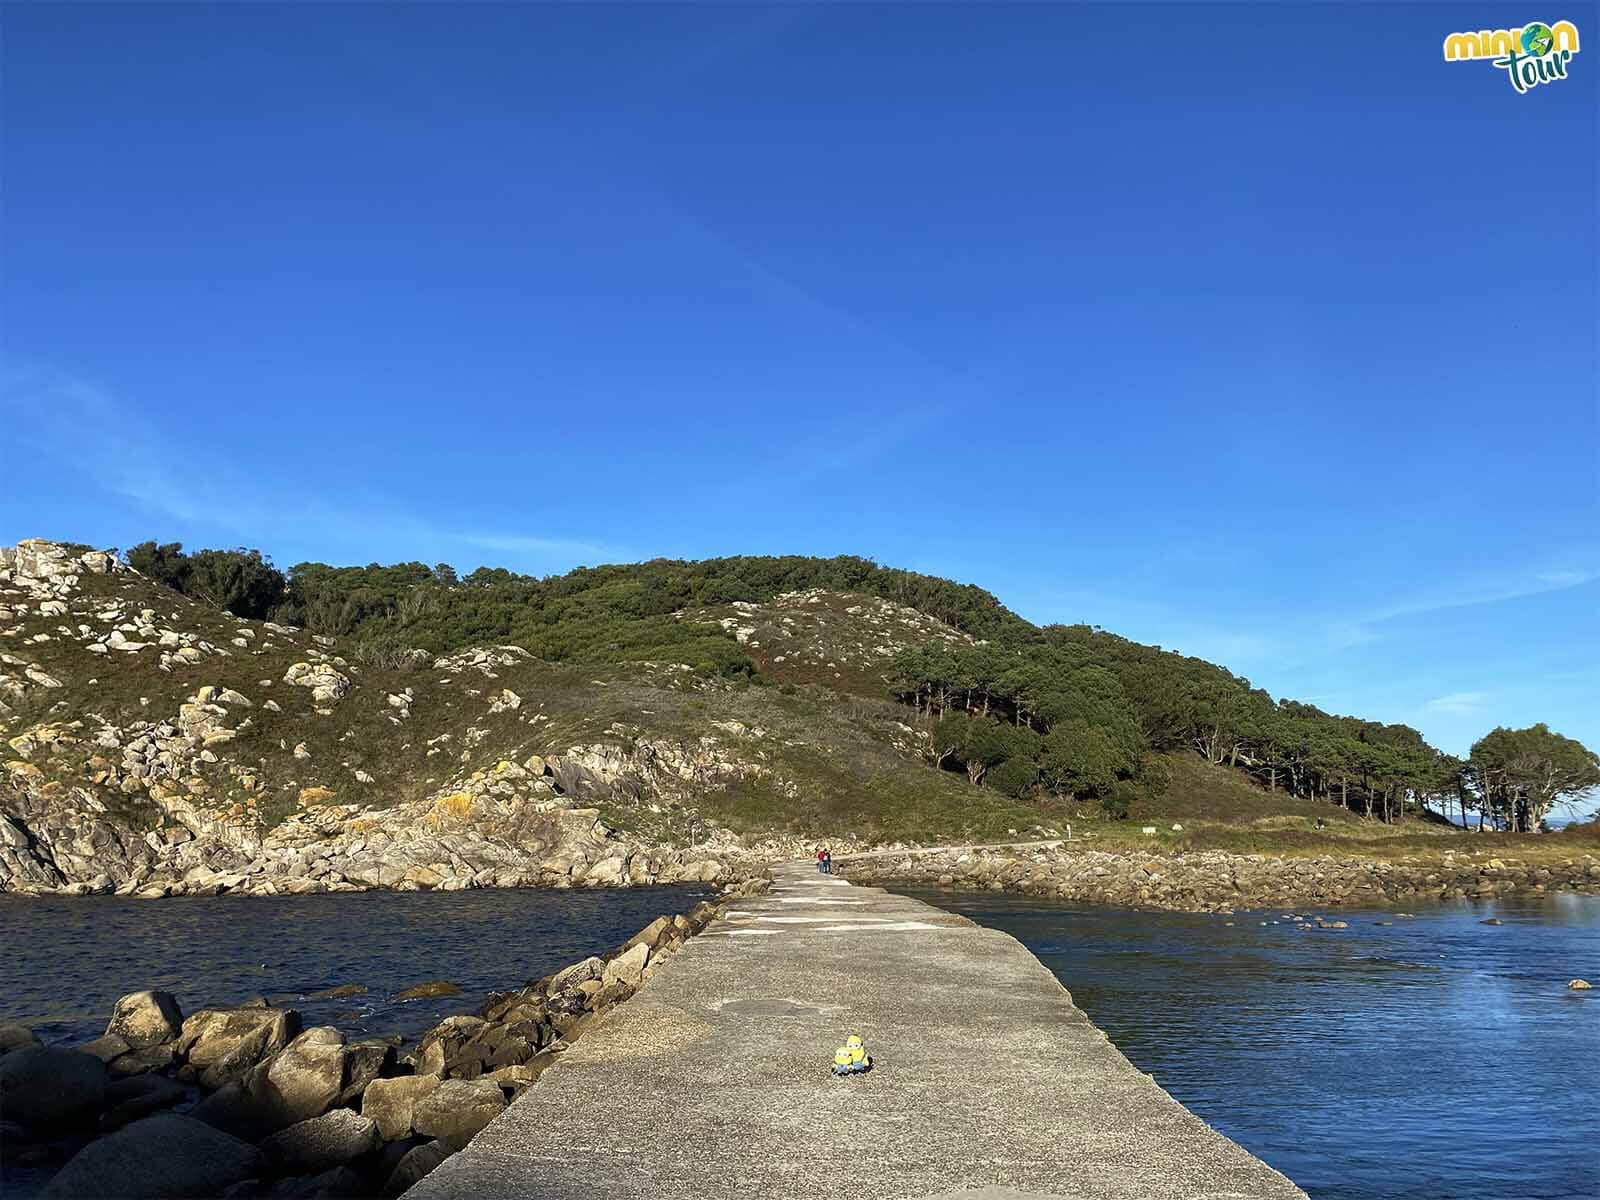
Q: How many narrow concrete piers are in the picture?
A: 1